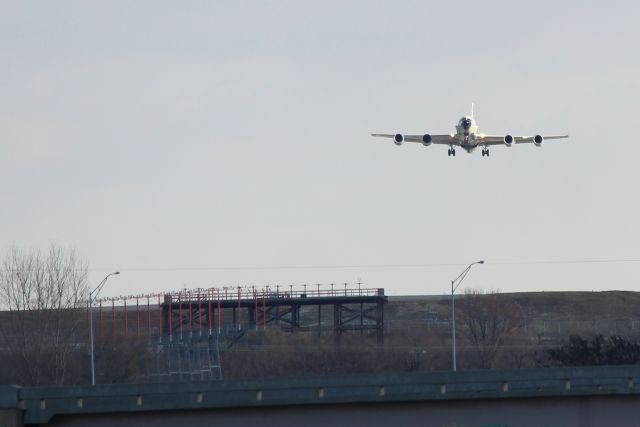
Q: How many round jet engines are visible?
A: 4